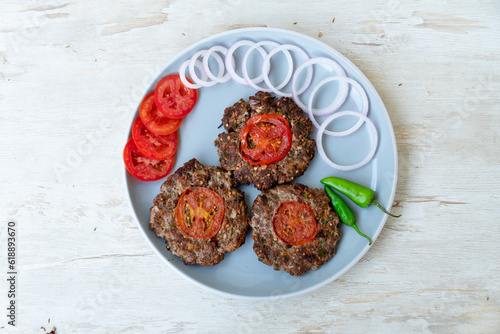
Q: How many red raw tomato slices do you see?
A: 4